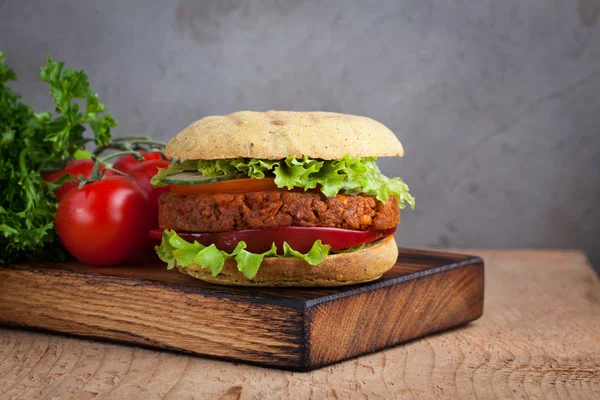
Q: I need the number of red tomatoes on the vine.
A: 4